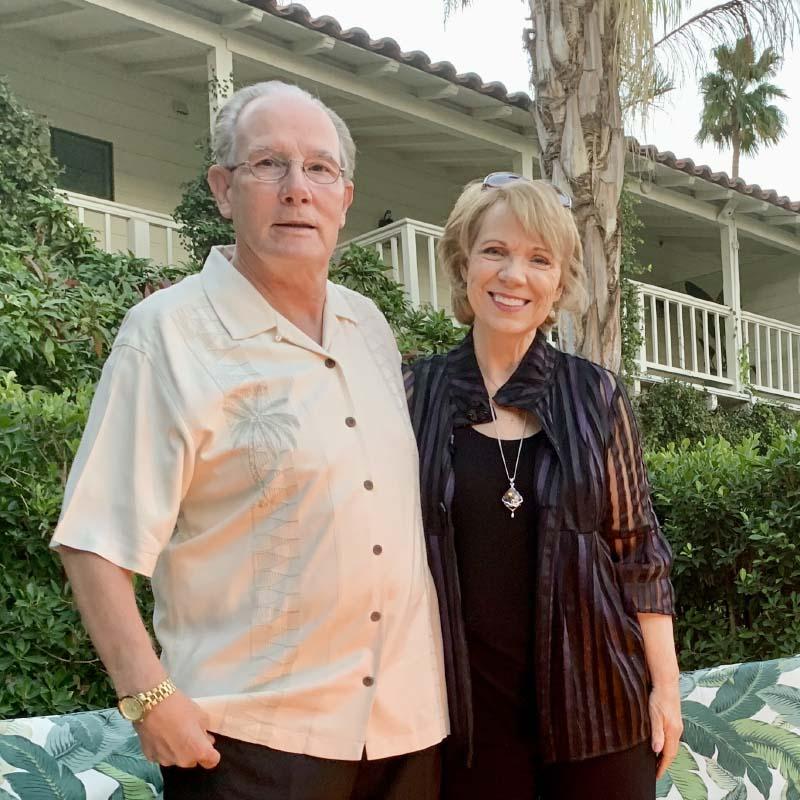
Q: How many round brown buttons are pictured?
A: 6